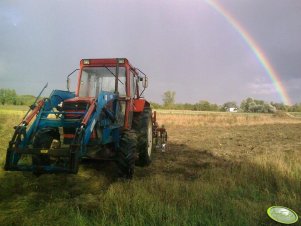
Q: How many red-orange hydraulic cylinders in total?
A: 2